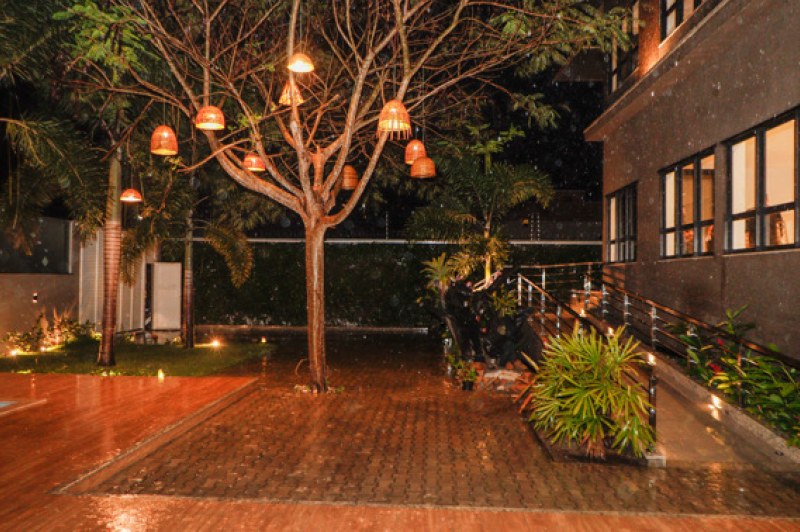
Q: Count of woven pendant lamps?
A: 10